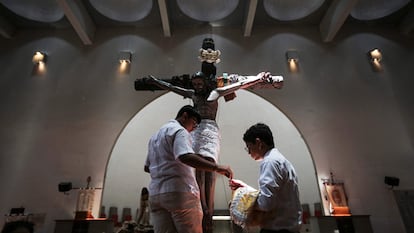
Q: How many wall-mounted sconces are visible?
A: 4